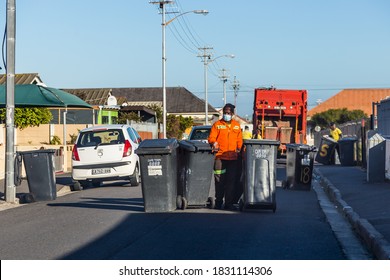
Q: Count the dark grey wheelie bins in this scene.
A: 7